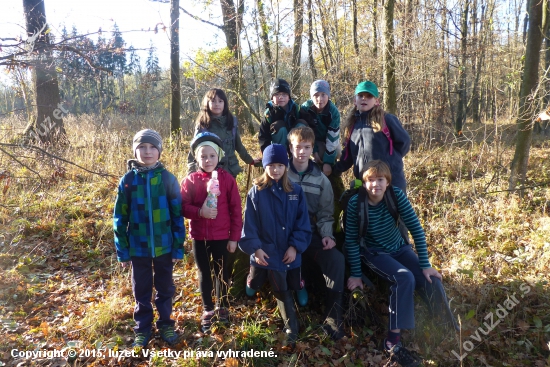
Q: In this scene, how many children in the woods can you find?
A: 9